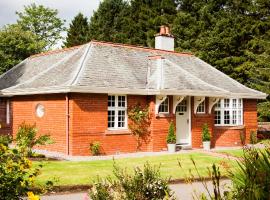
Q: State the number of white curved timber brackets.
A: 4